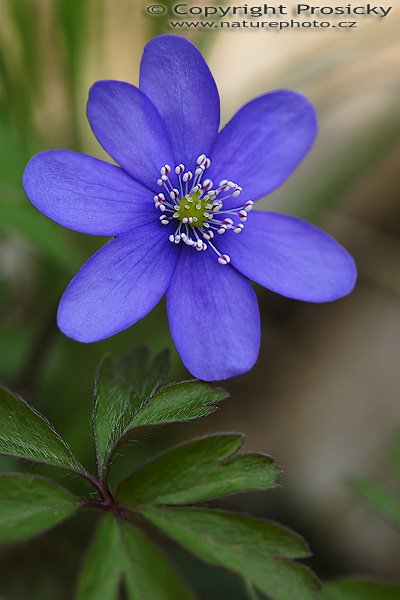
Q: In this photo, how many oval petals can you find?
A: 7